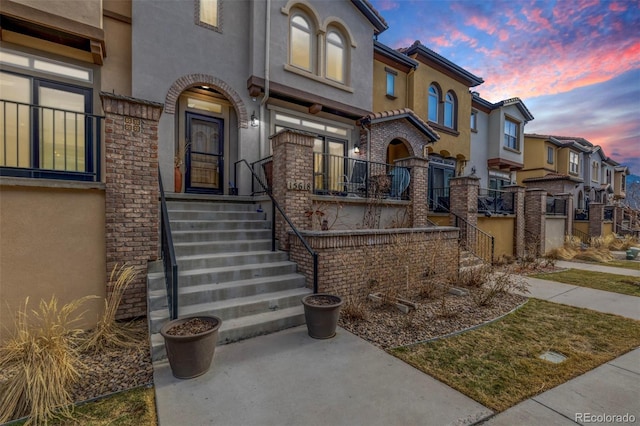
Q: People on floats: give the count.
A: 0